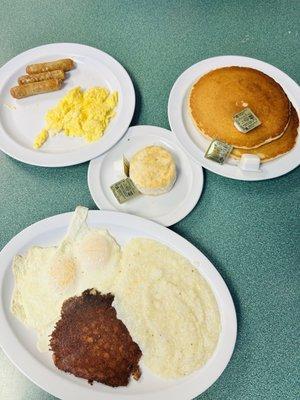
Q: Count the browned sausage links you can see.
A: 3